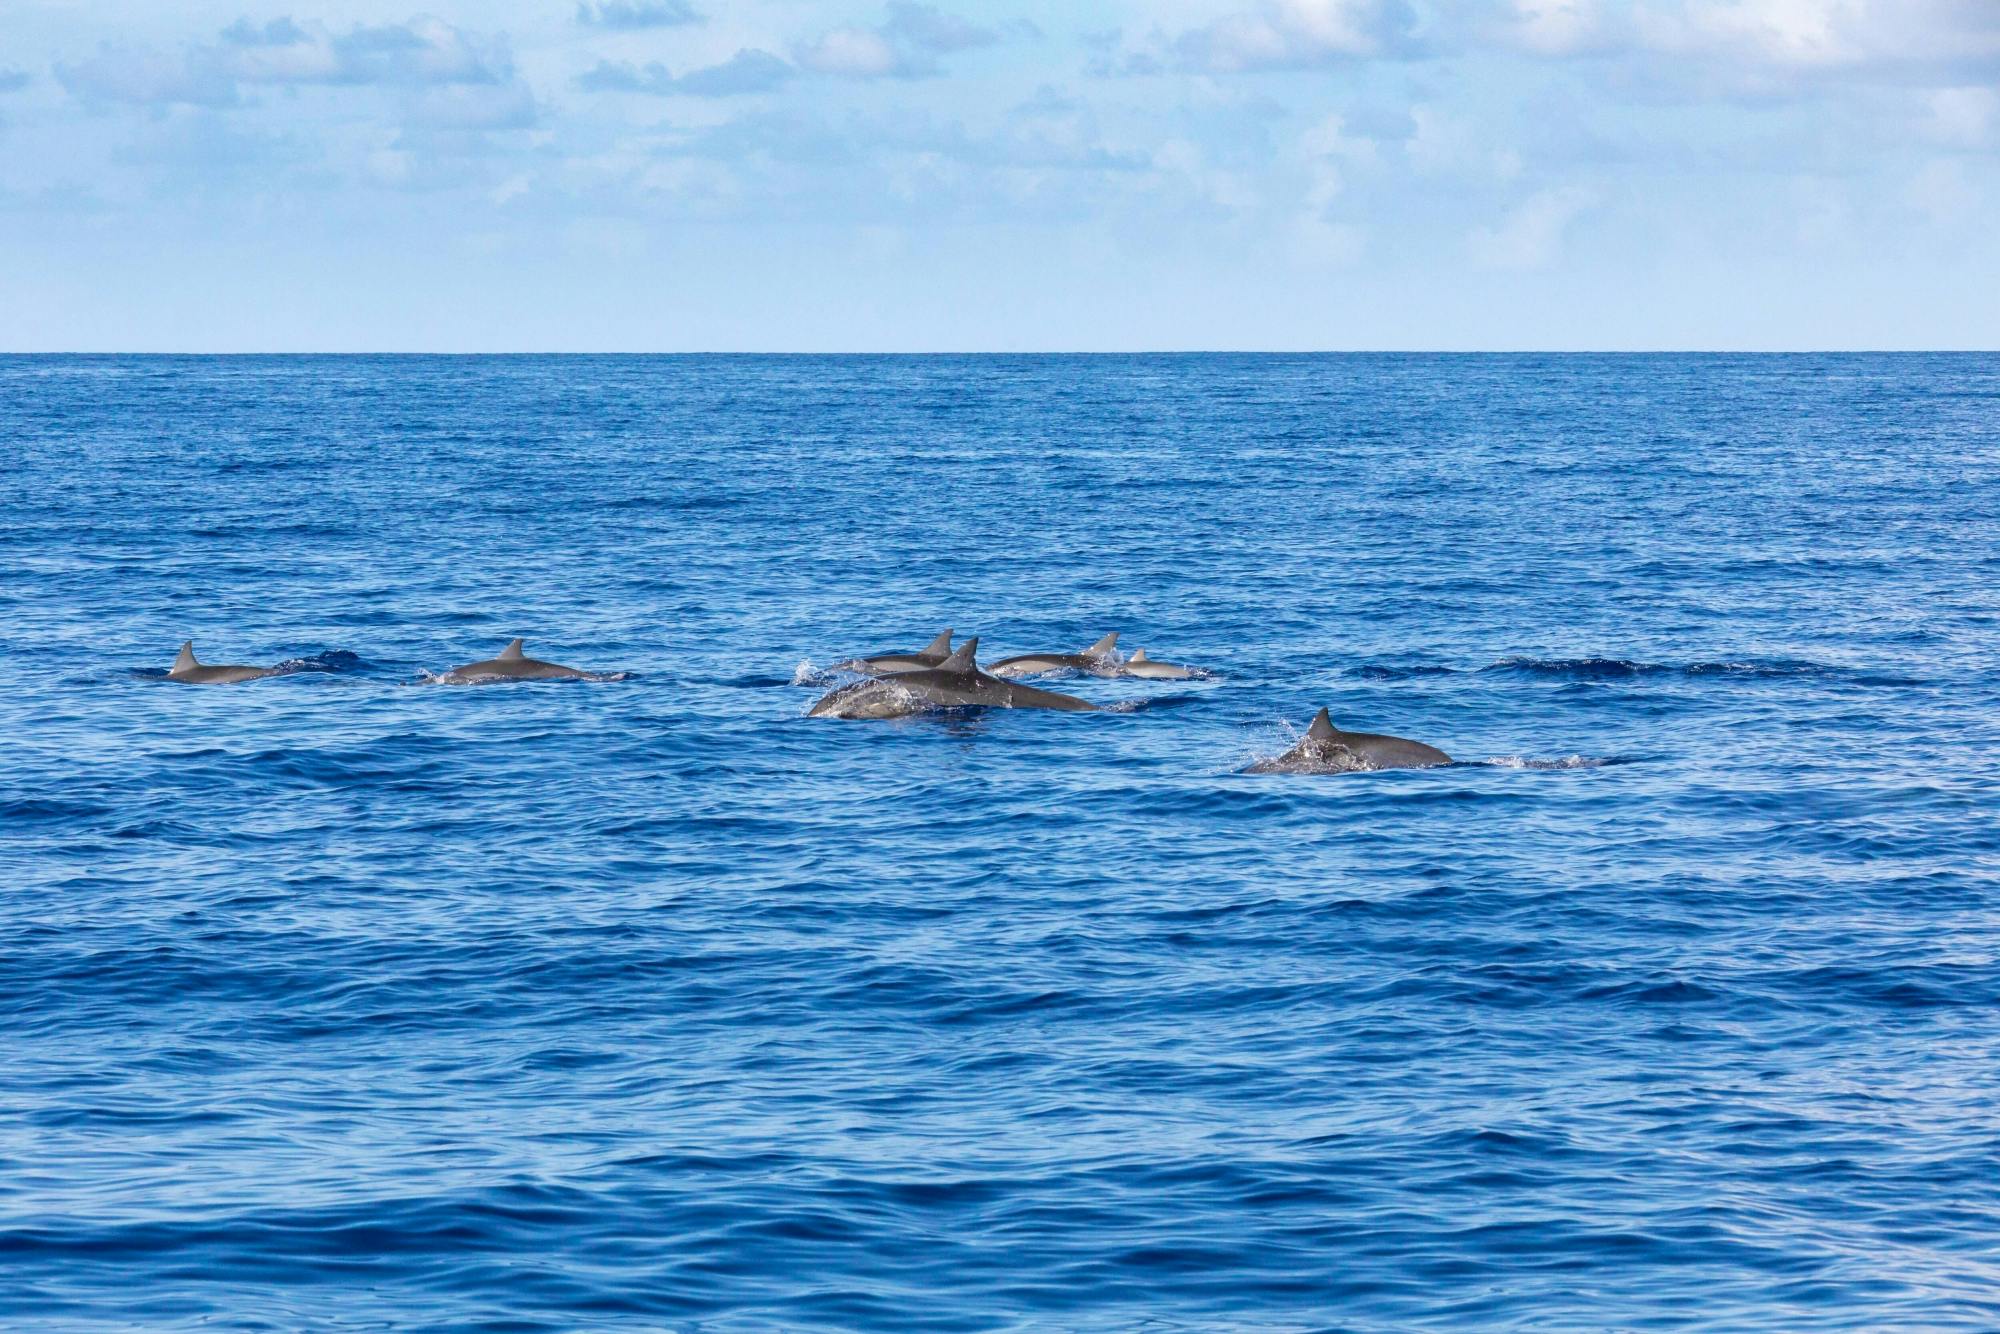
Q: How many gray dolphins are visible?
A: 7